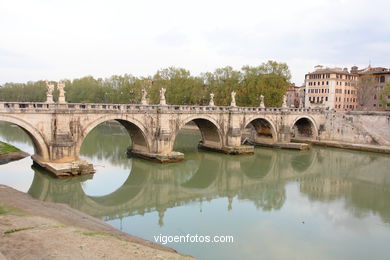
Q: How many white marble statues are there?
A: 8